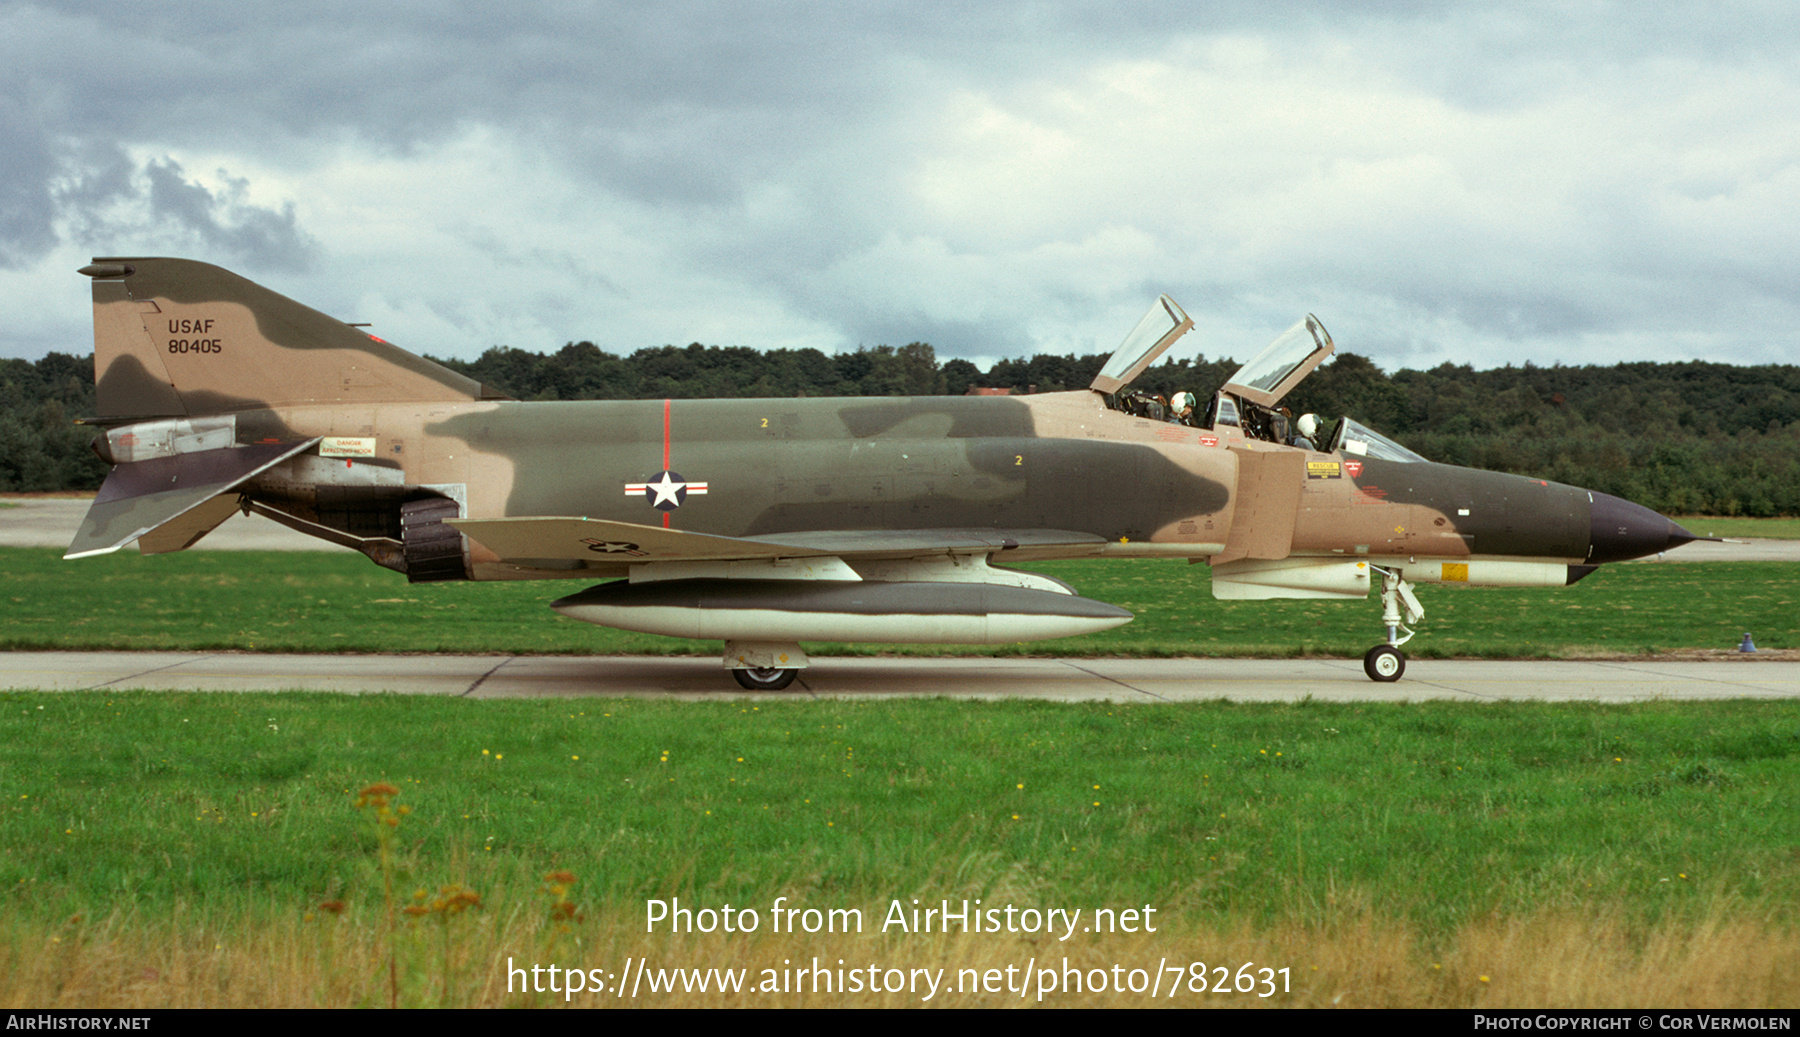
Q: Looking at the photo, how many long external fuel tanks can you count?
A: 1